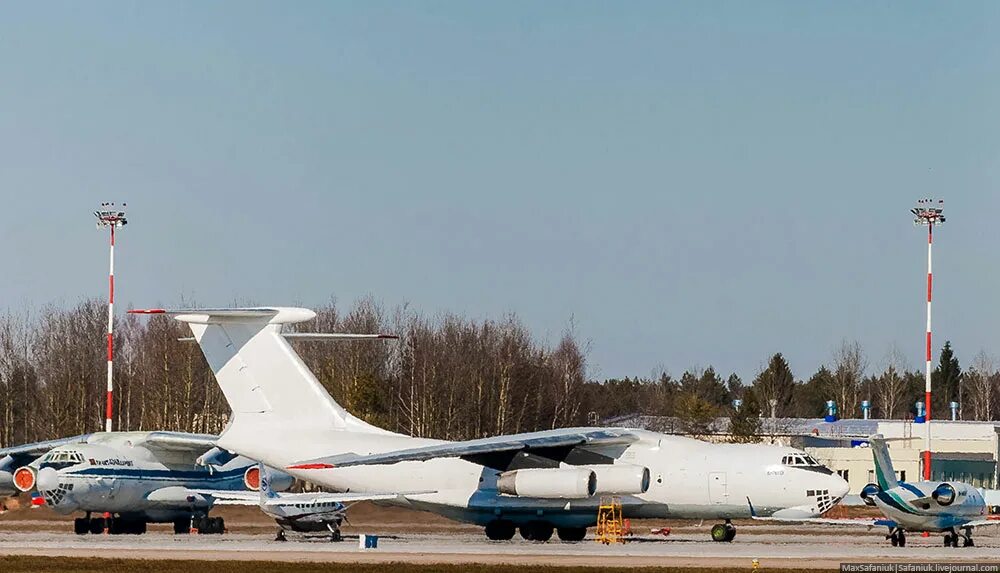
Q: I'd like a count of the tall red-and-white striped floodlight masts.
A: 2